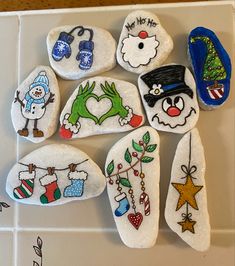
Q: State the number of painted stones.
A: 9